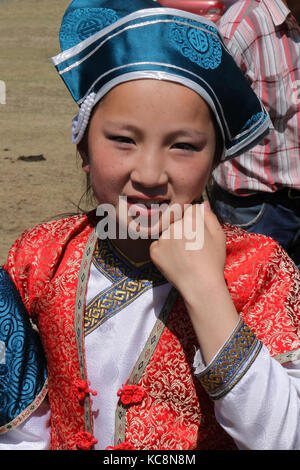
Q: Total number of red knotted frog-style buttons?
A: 4